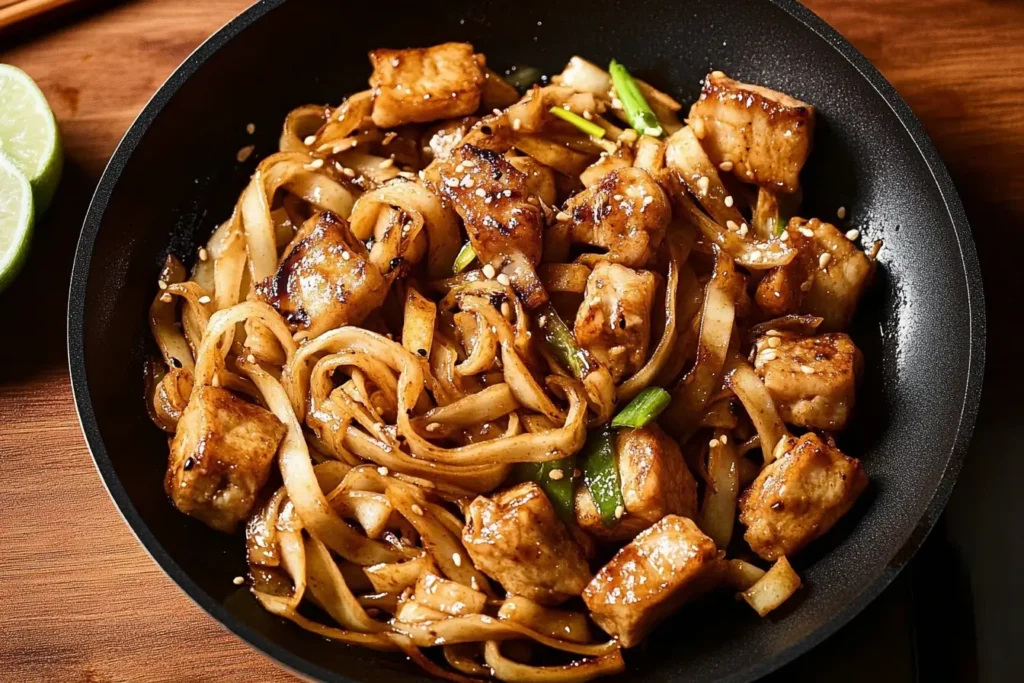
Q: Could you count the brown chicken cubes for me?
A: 13